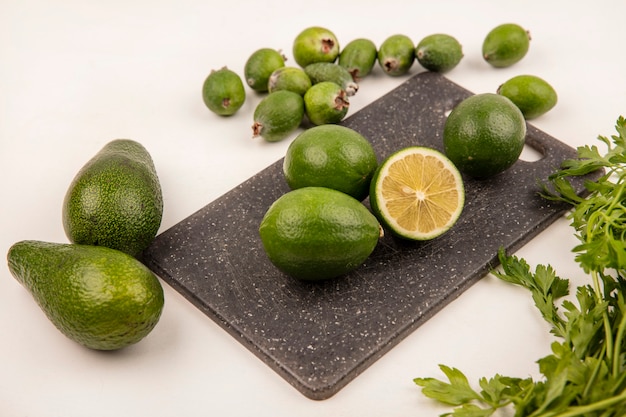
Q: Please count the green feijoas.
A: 12